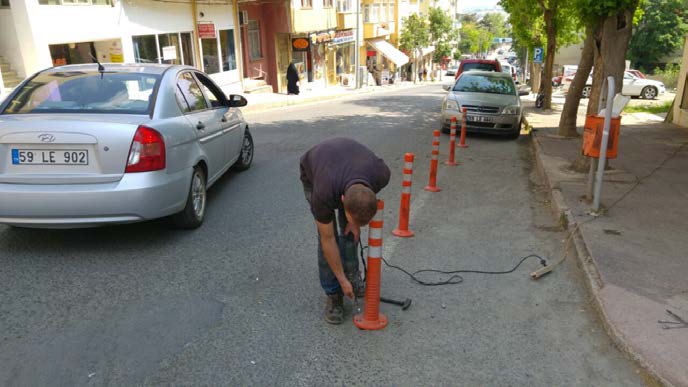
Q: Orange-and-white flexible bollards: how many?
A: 5